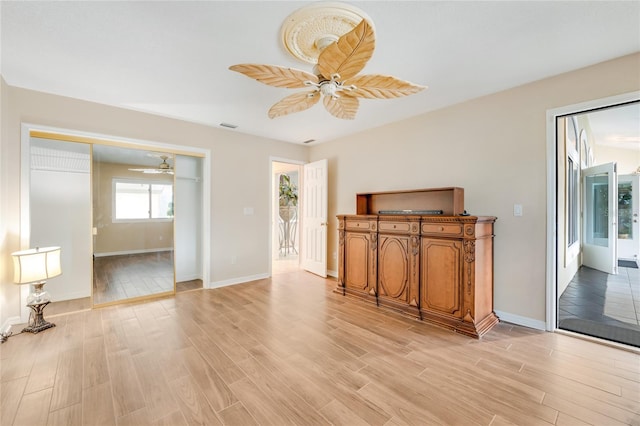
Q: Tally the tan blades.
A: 5